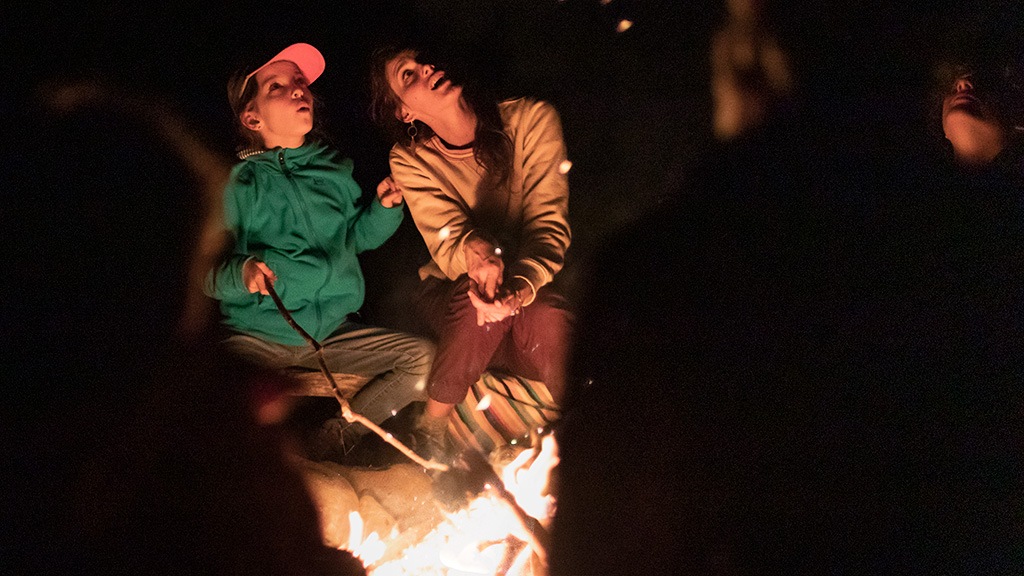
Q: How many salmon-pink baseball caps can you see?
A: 1